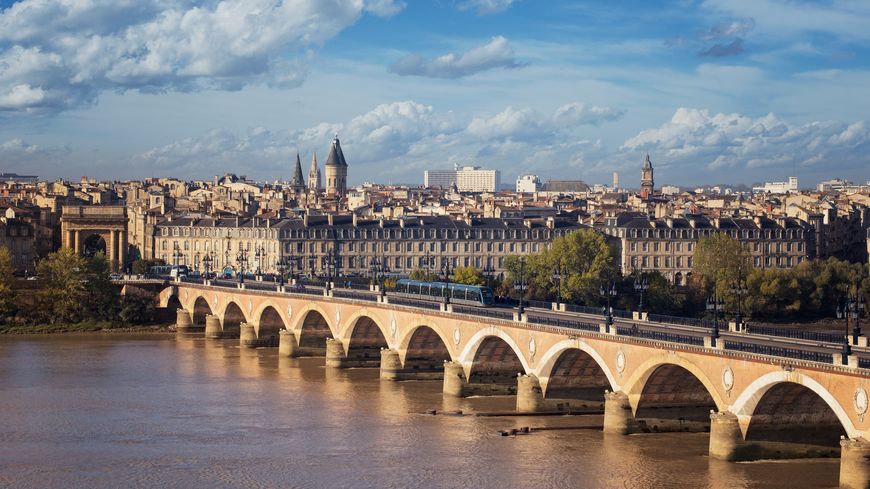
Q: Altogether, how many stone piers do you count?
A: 11